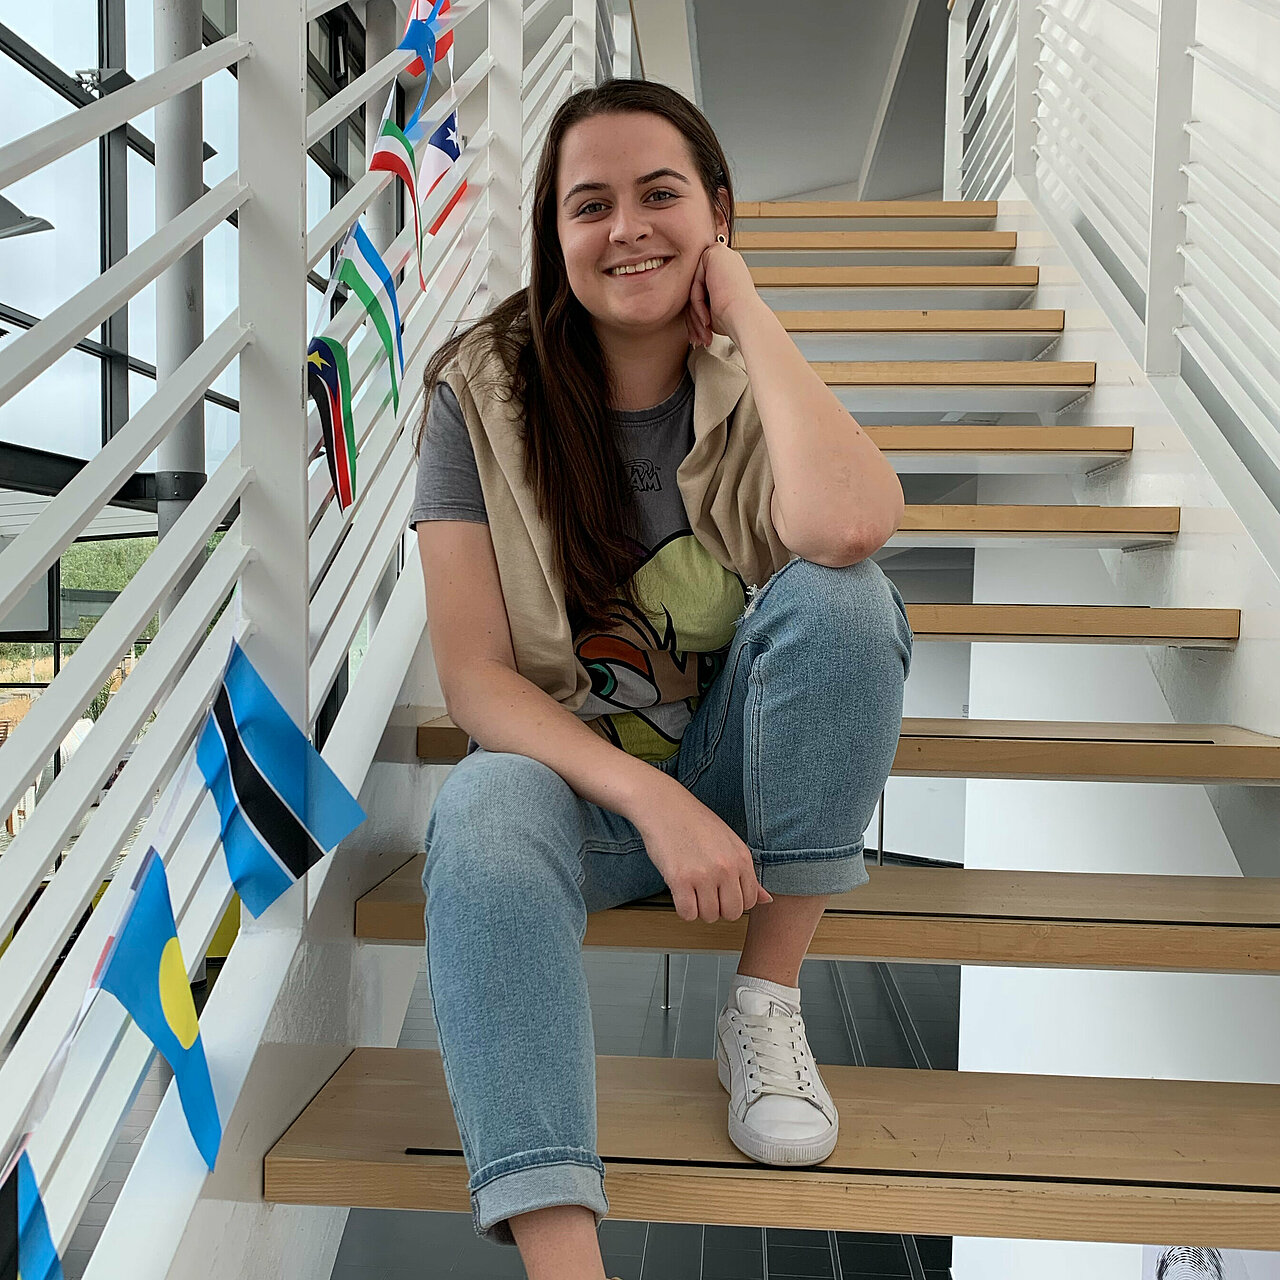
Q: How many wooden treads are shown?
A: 11